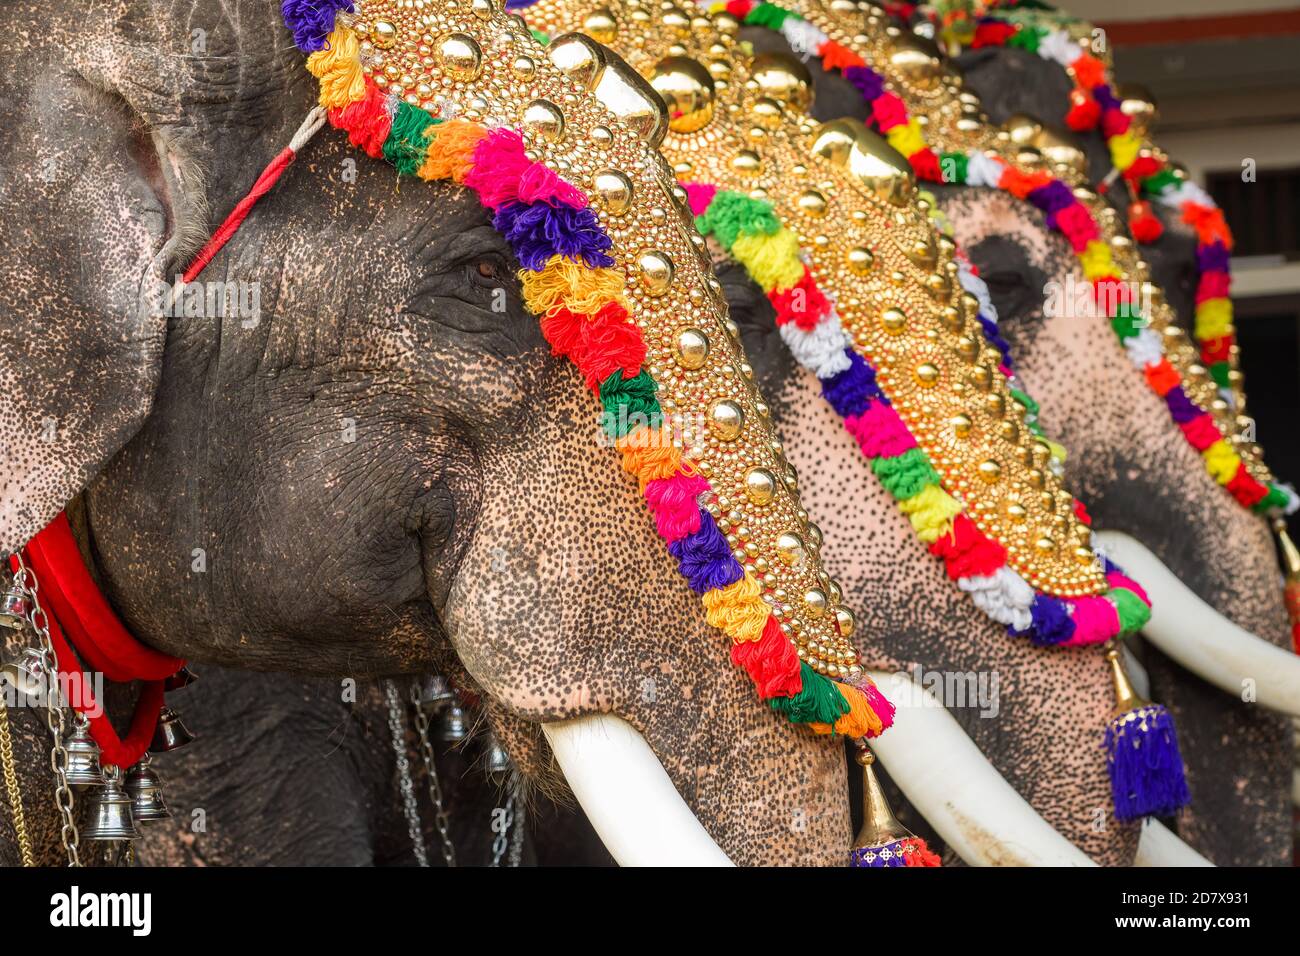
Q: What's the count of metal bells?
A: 10